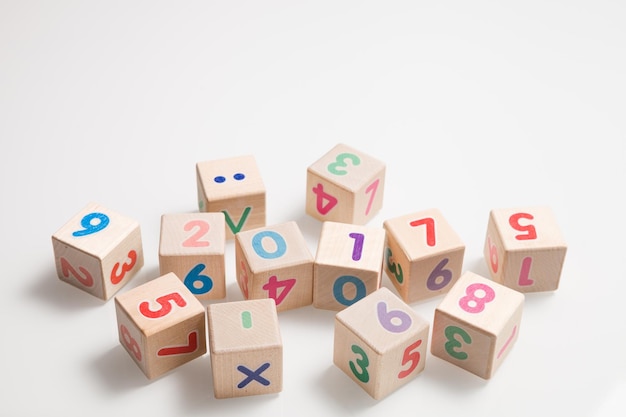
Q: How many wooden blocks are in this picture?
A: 12